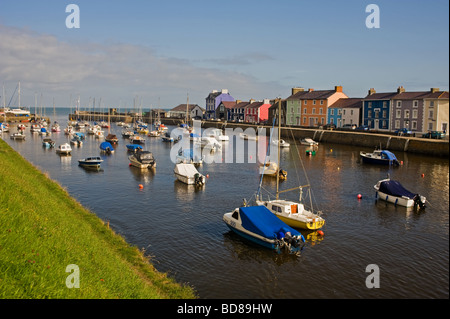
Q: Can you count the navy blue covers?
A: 1